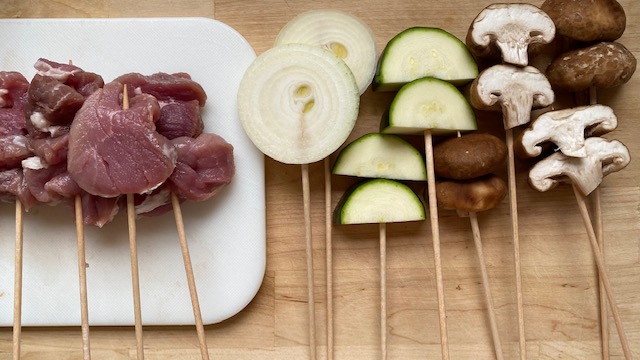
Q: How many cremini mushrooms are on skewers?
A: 8